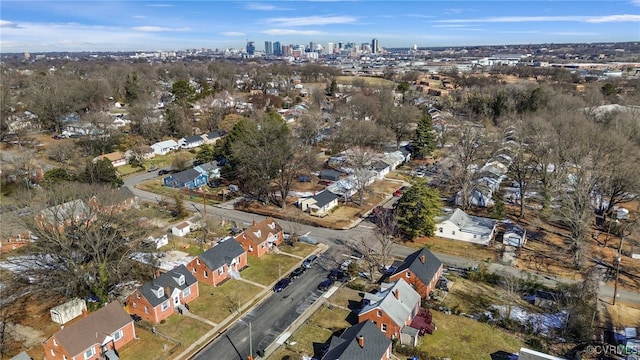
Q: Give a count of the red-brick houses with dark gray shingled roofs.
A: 4